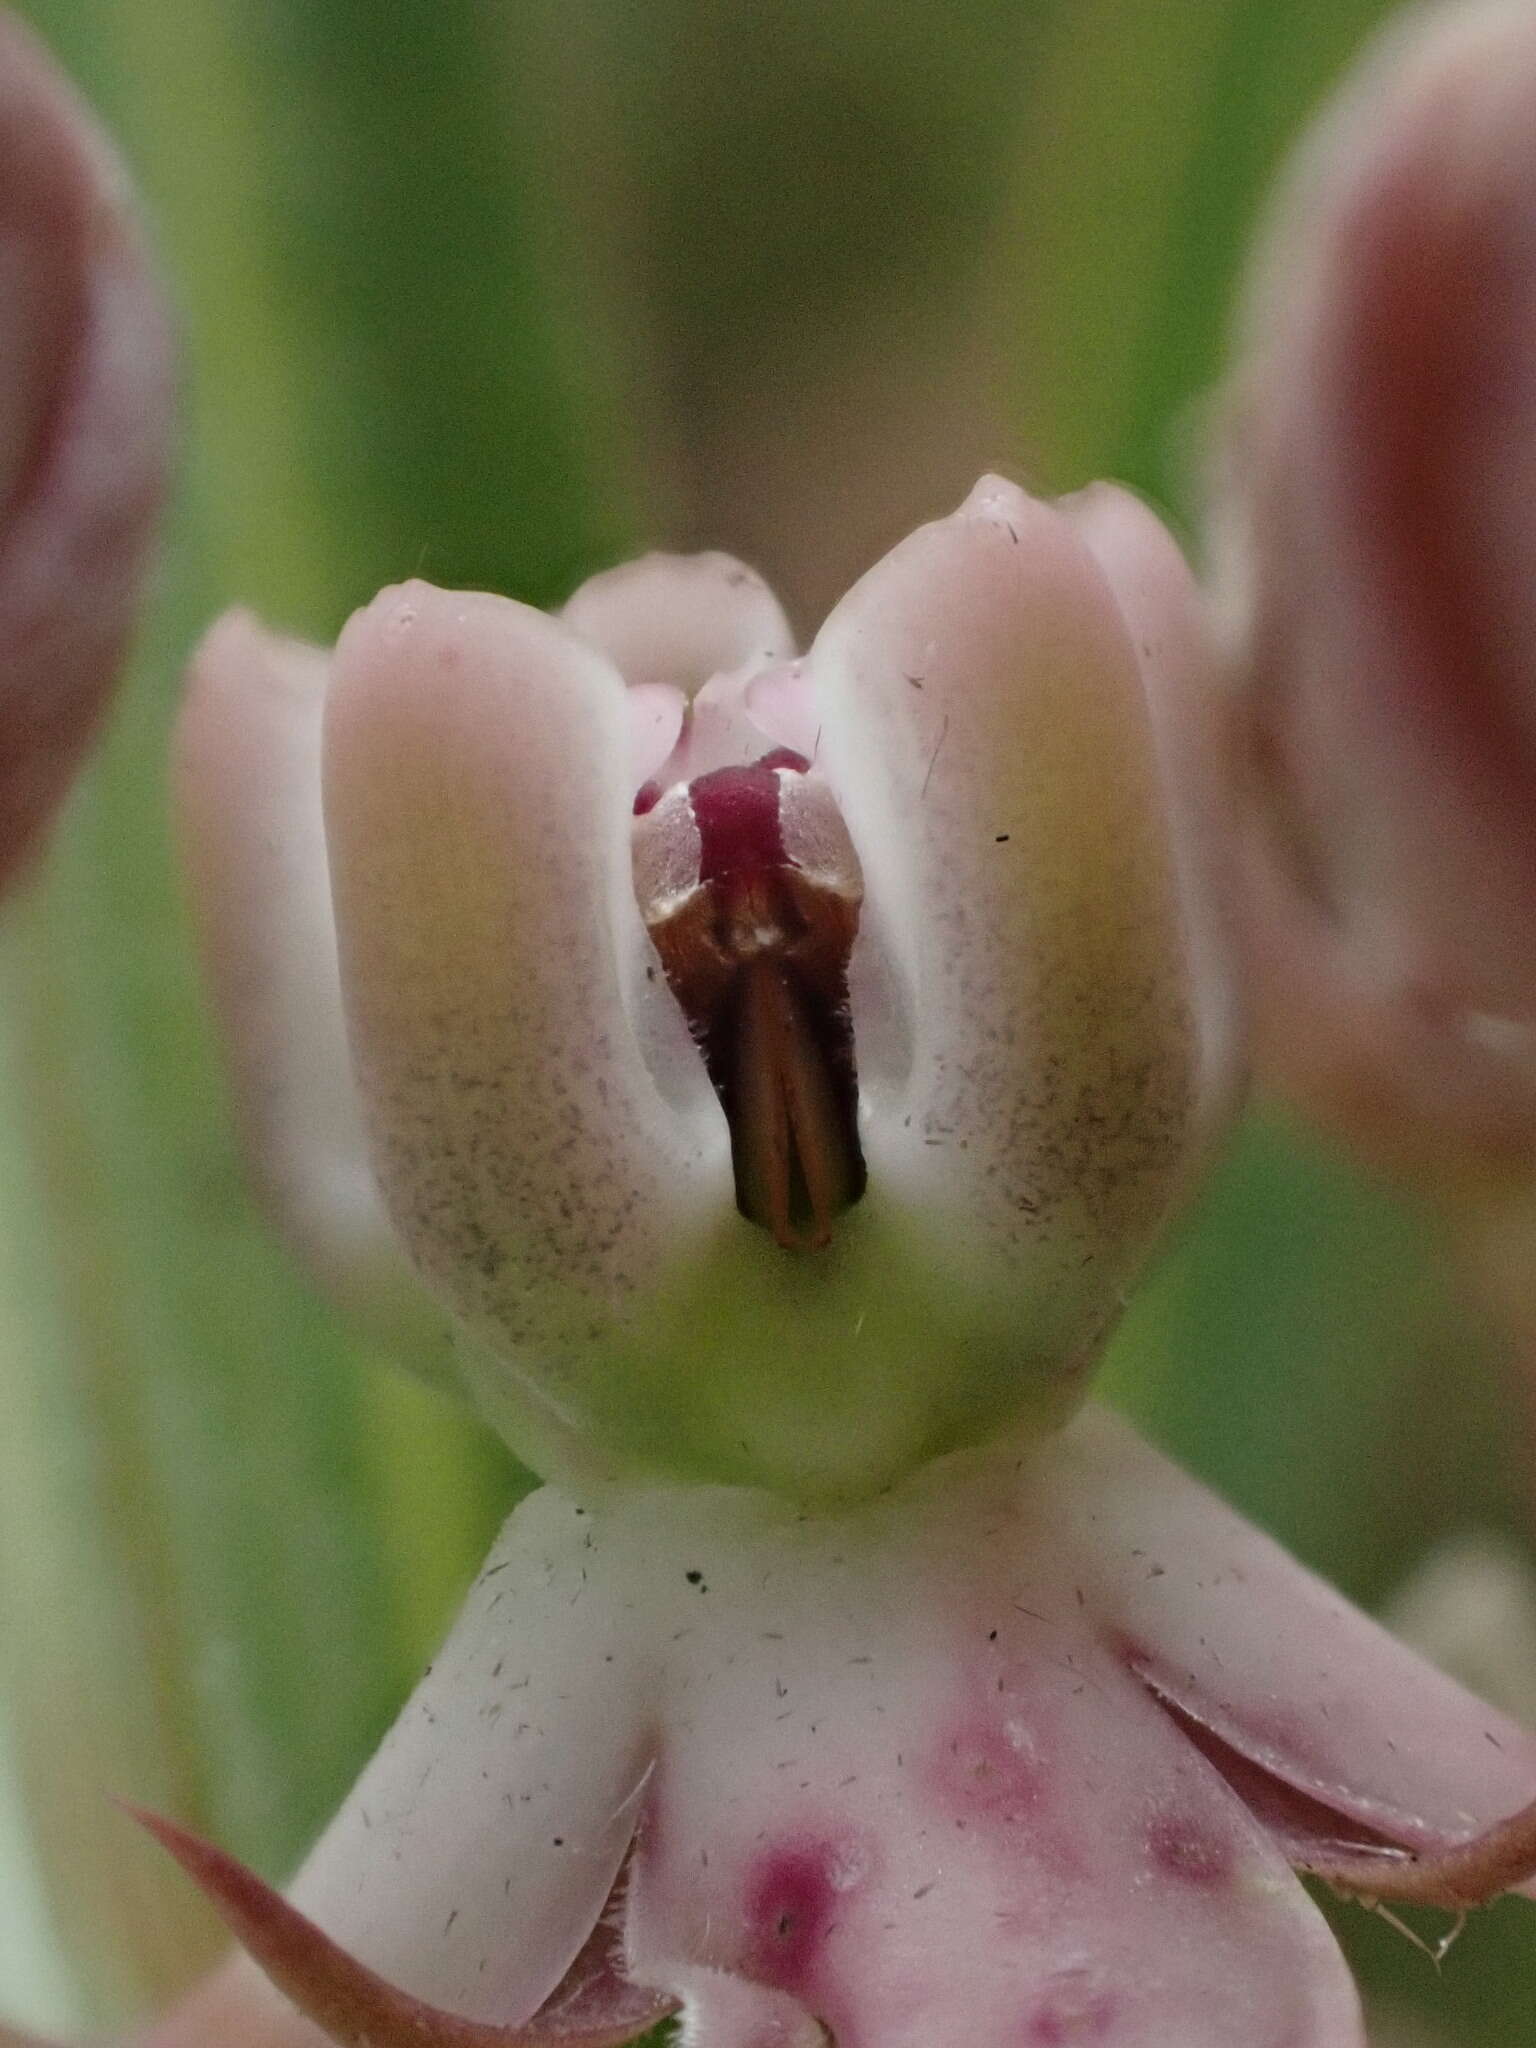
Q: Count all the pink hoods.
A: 5